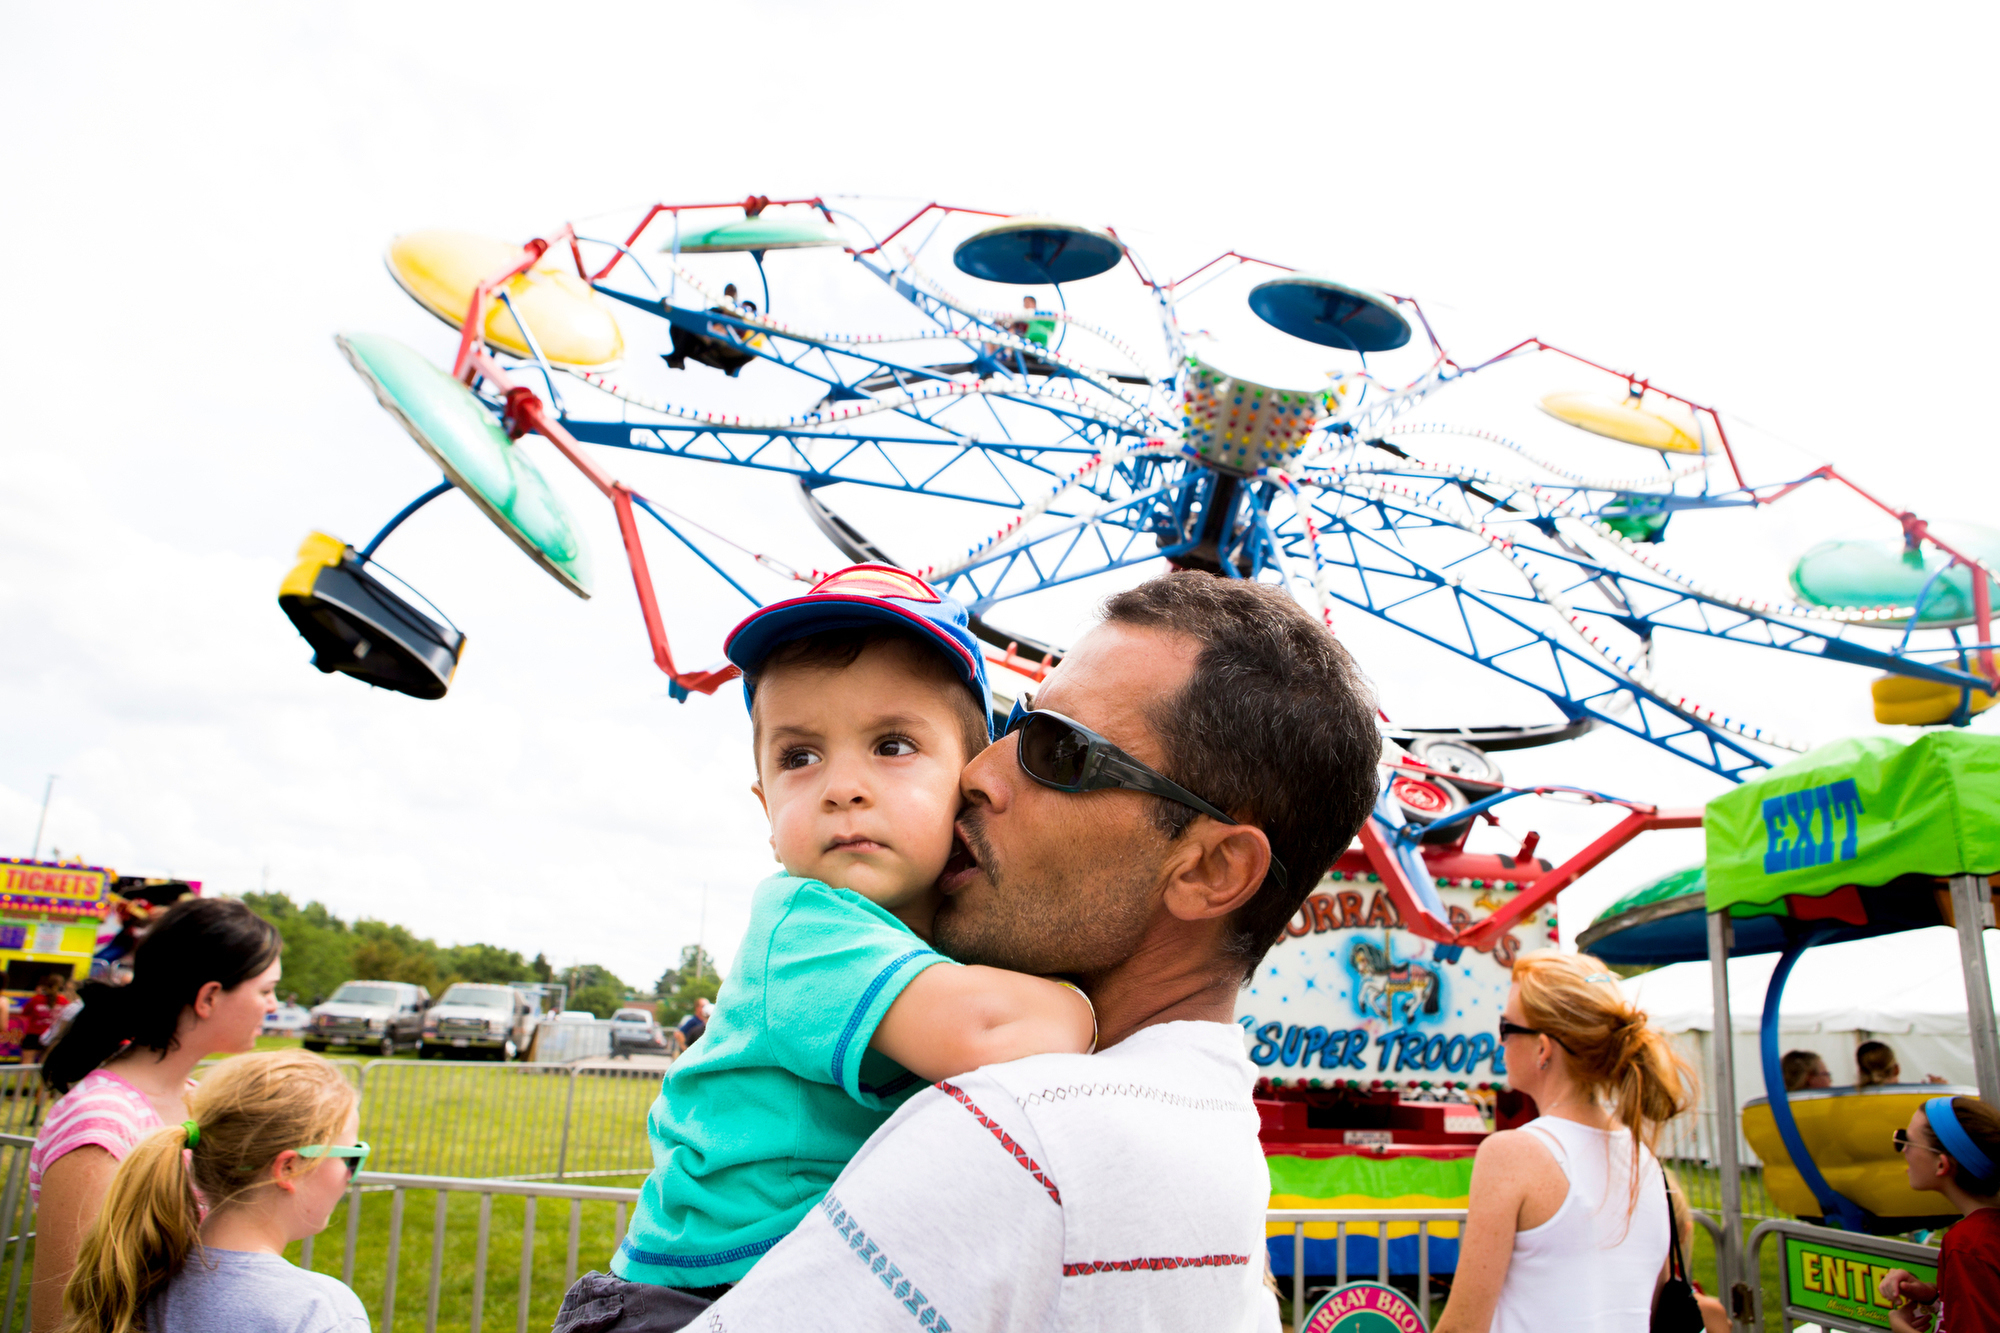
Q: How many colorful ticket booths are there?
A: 1